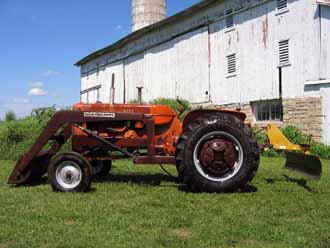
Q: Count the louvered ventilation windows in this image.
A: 4